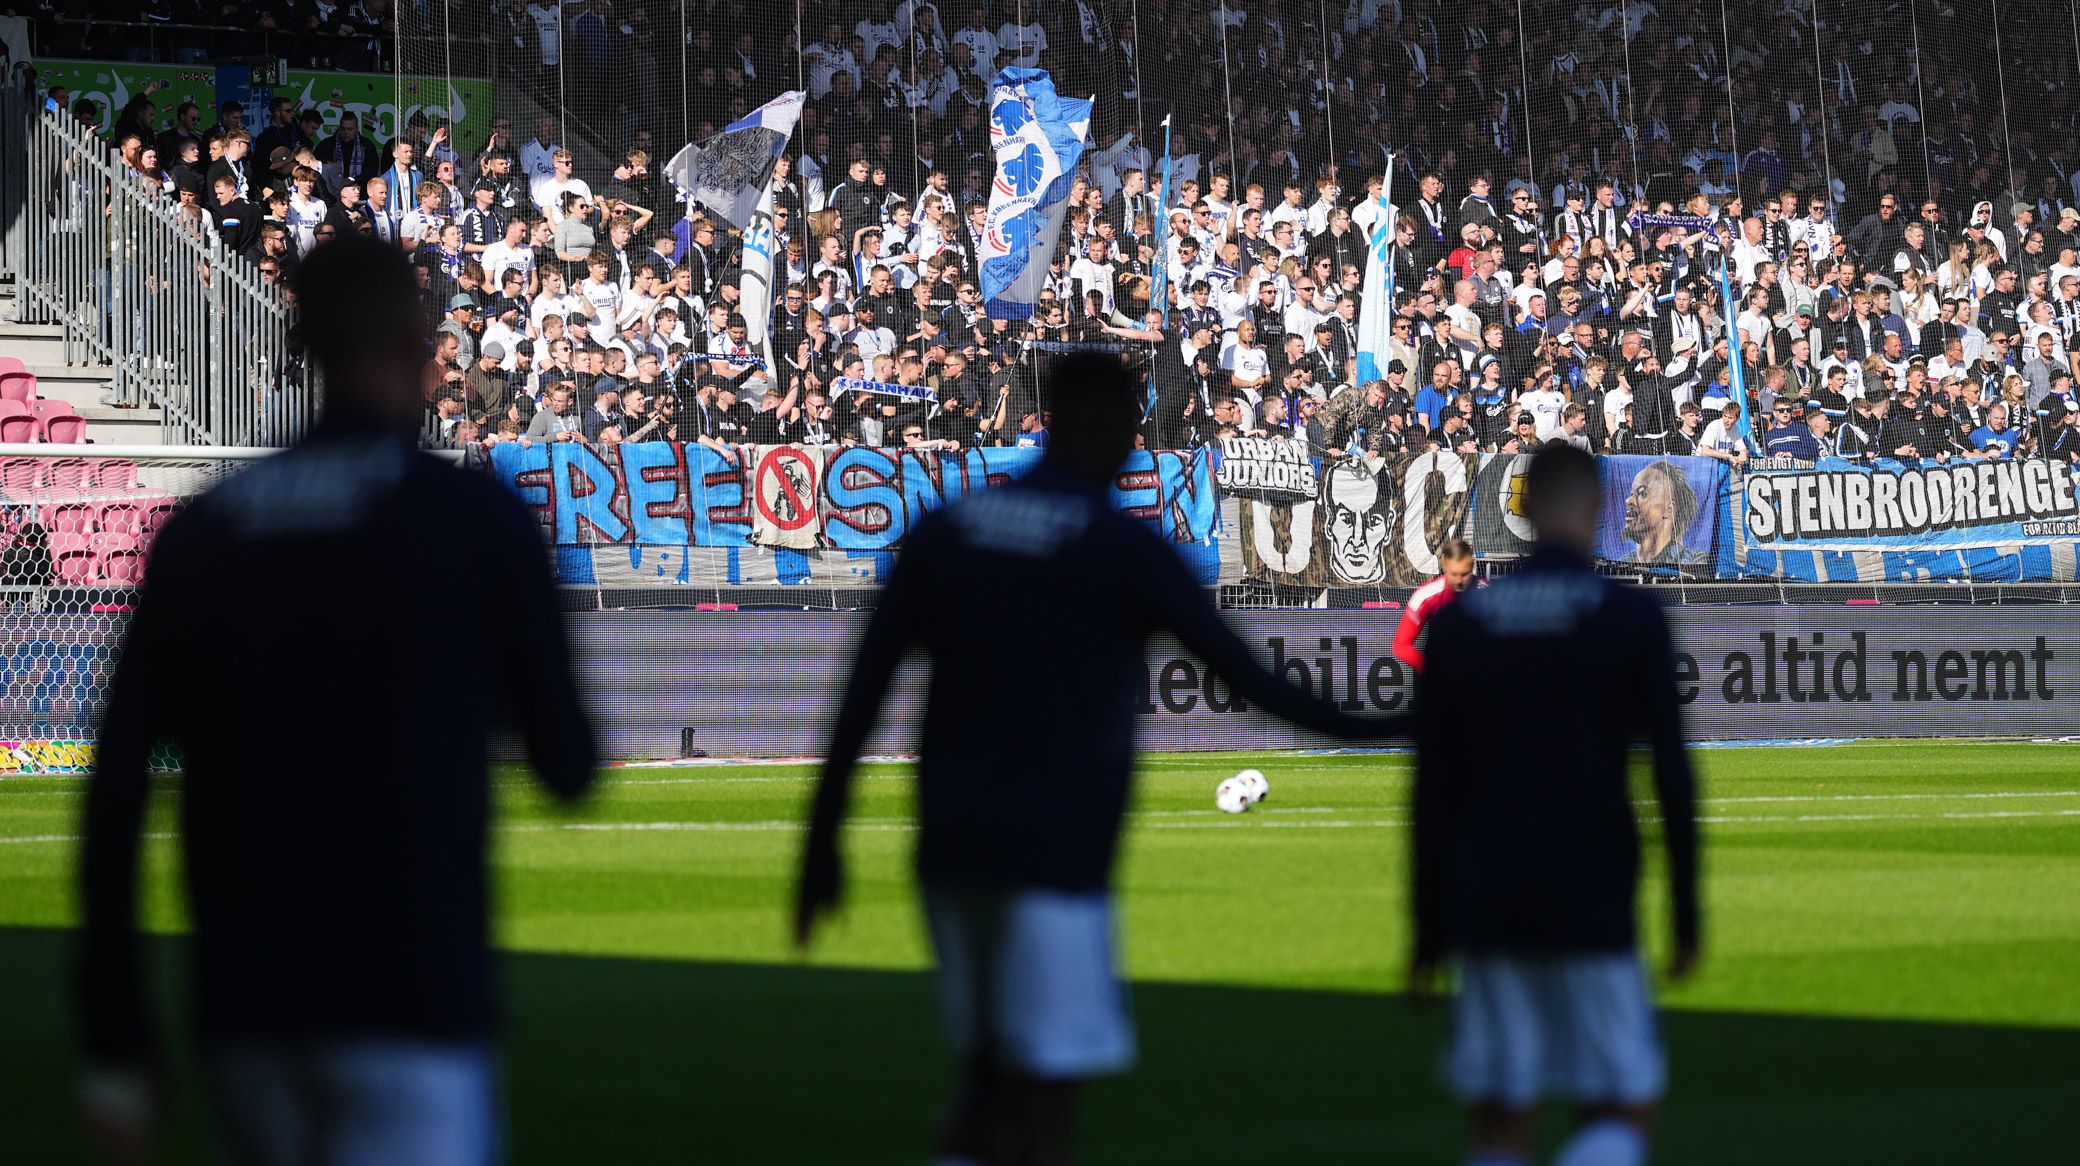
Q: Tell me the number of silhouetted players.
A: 3